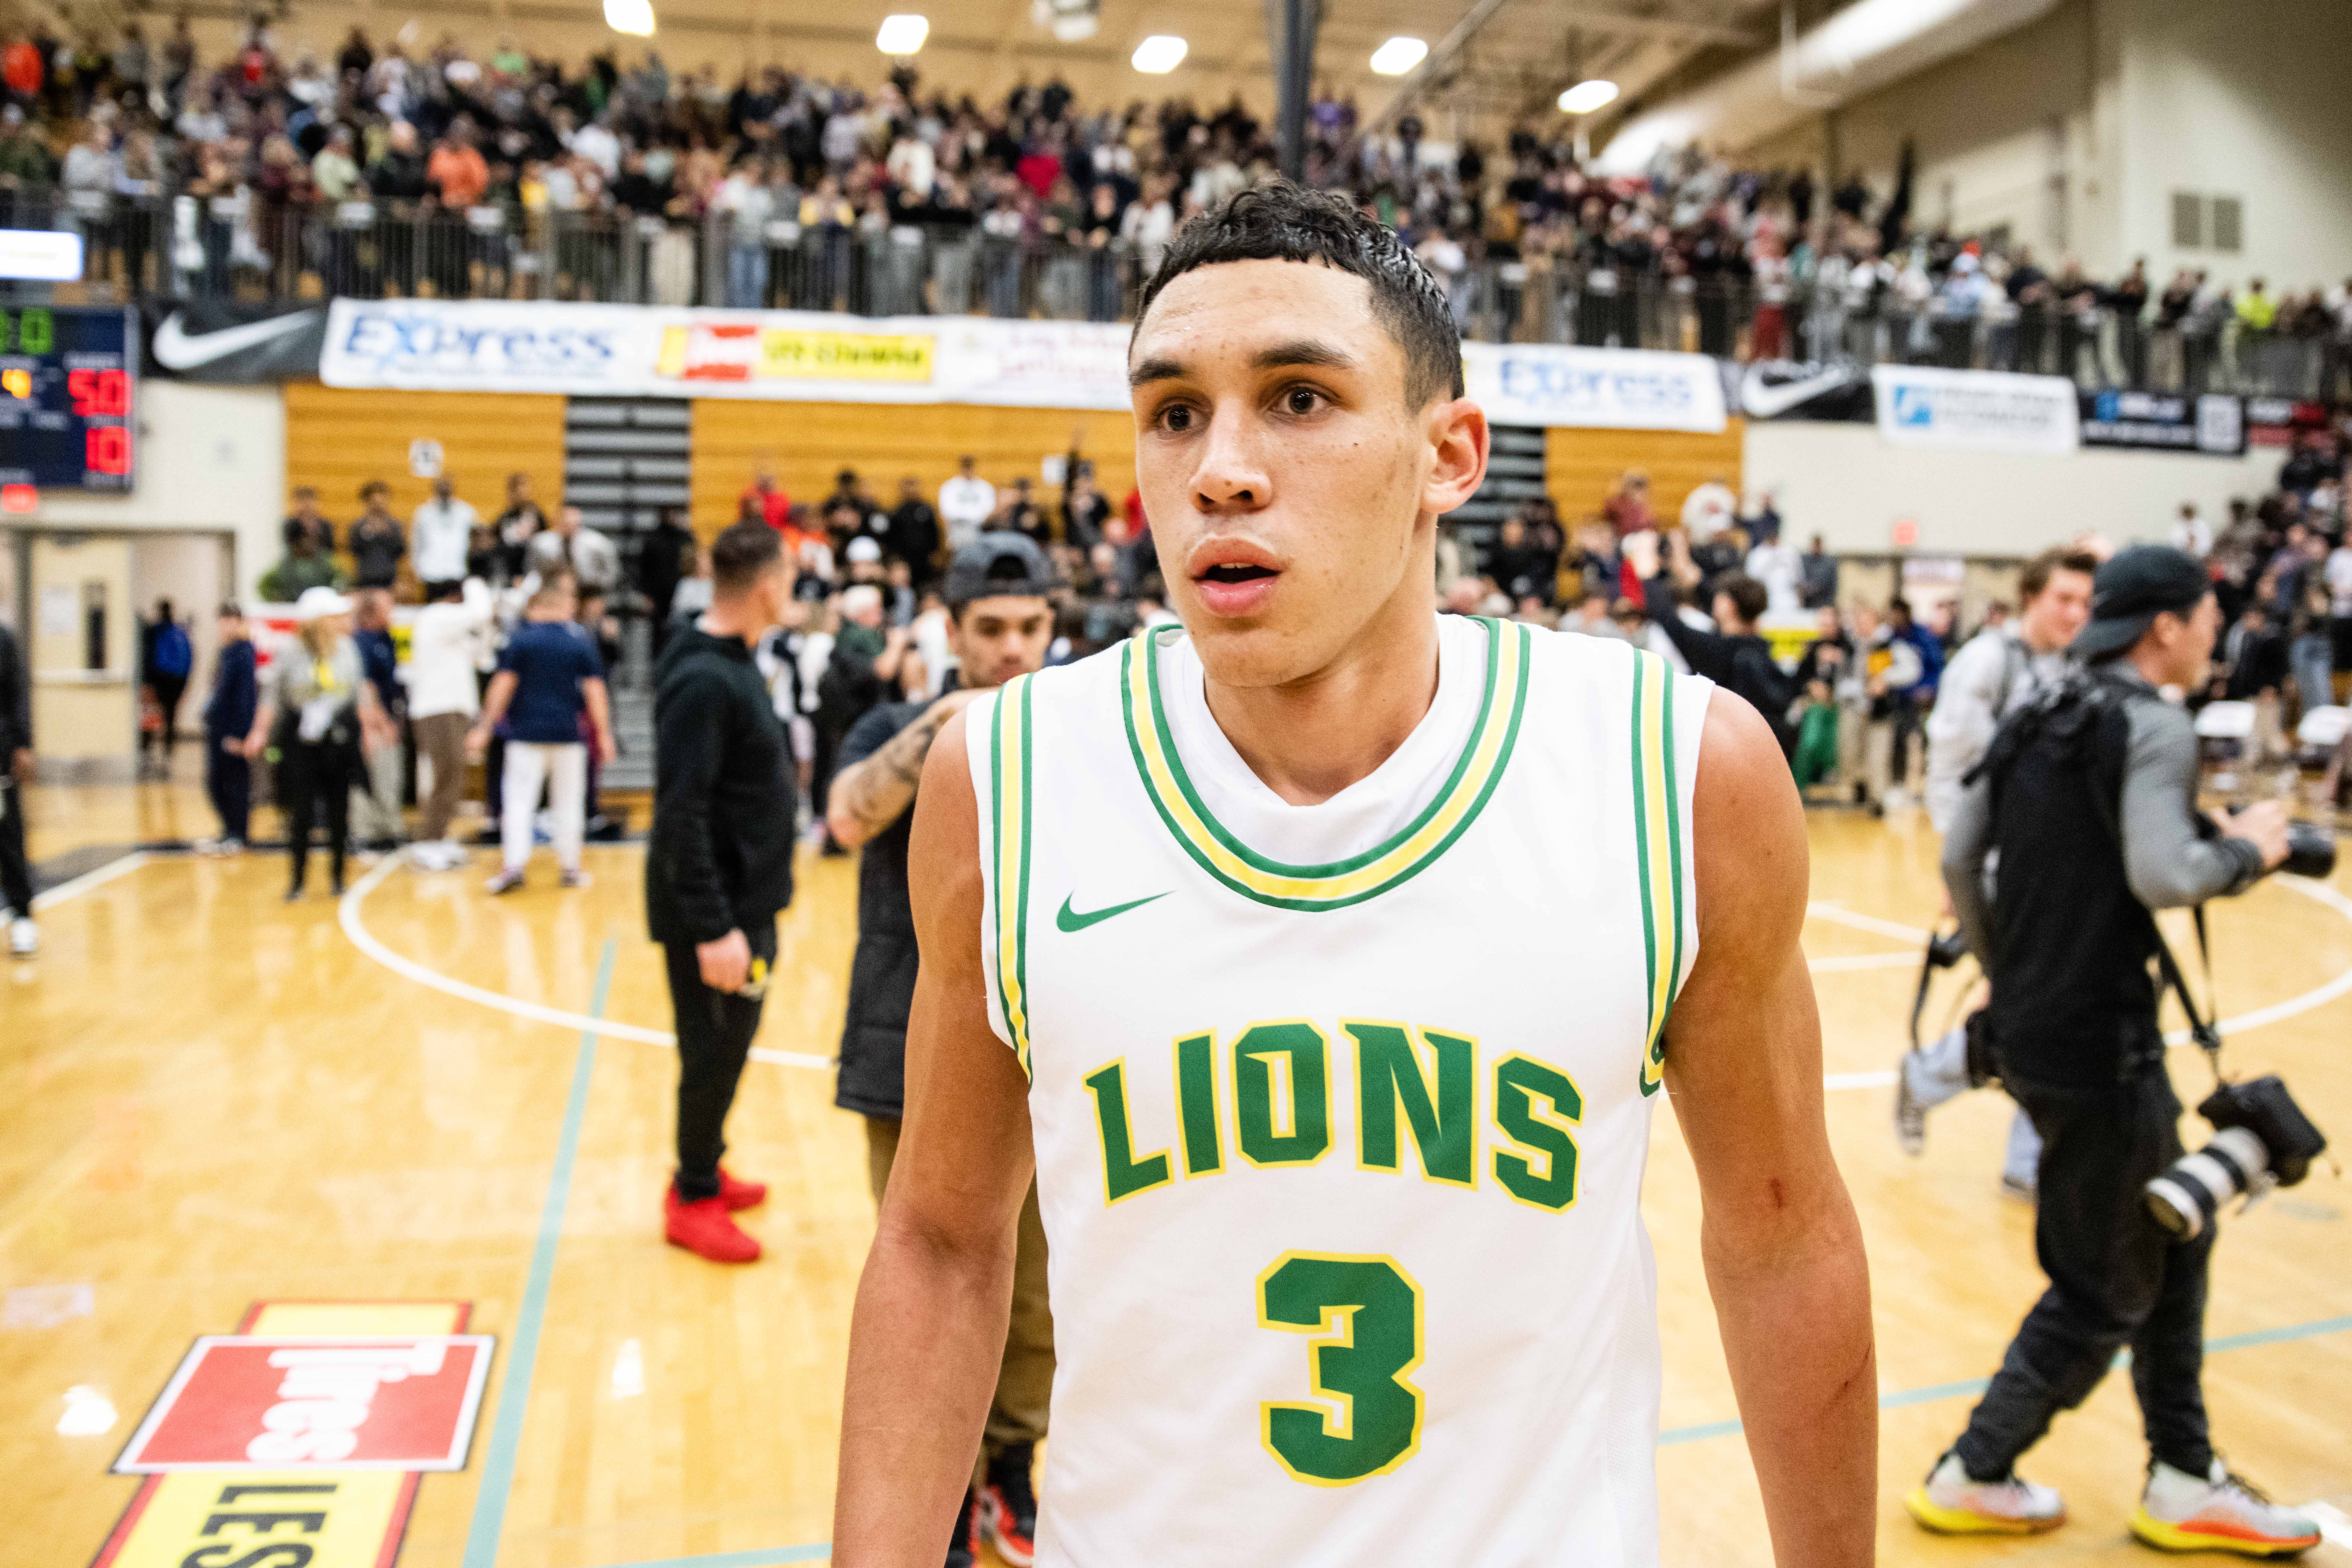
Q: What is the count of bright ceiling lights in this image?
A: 5